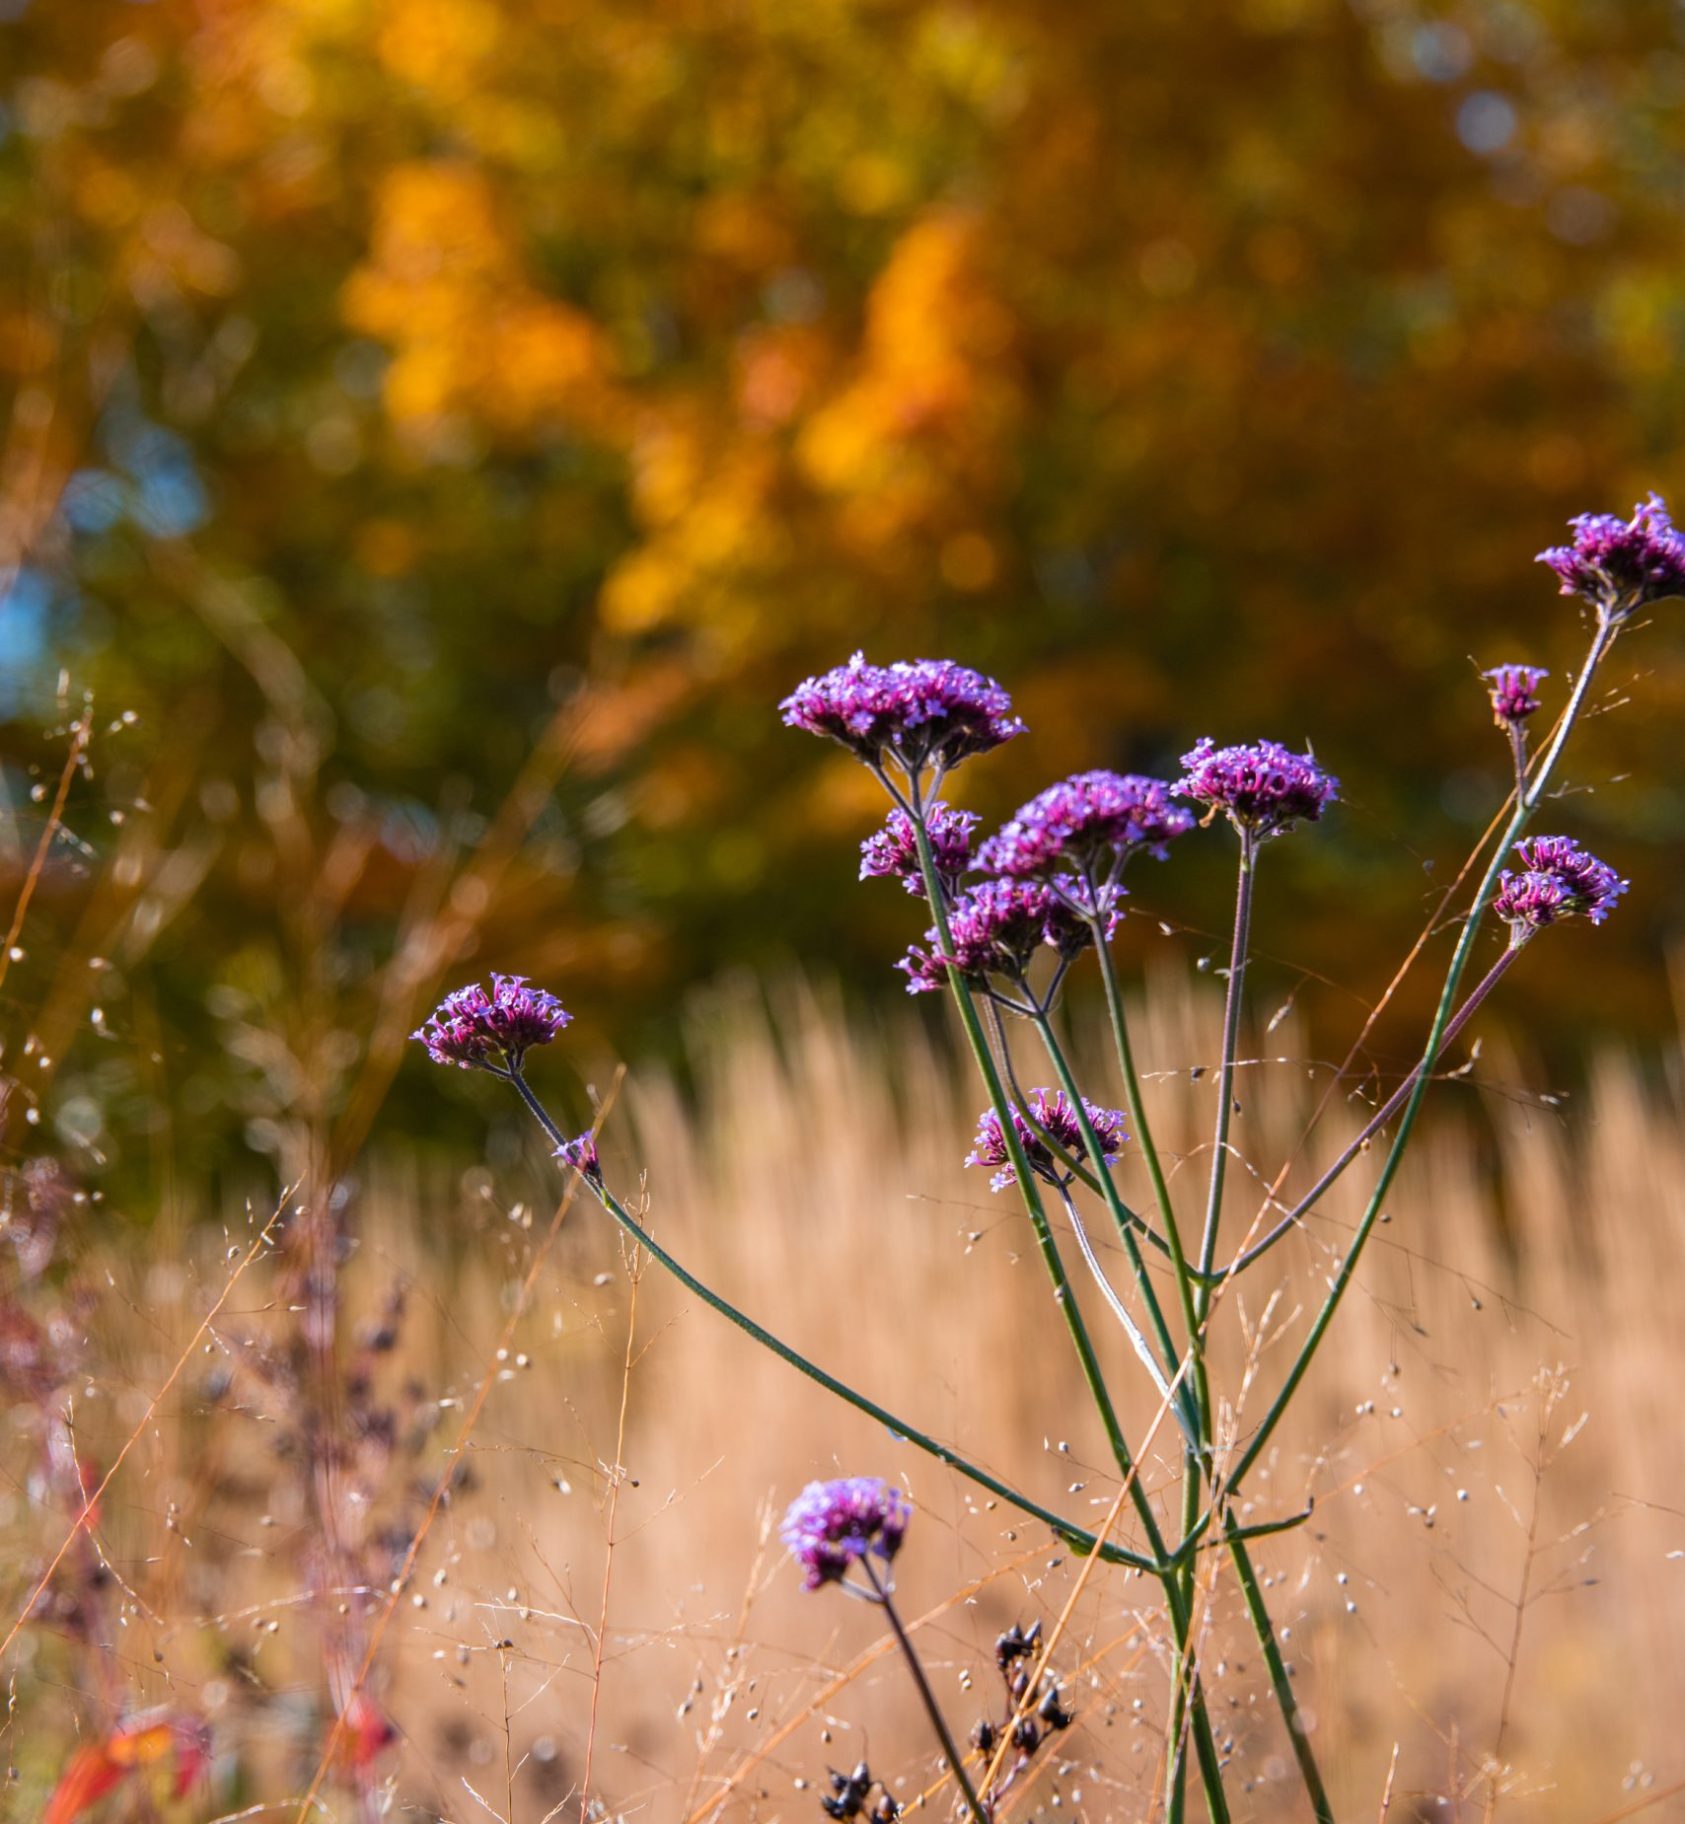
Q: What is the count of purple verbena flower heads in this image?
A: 12